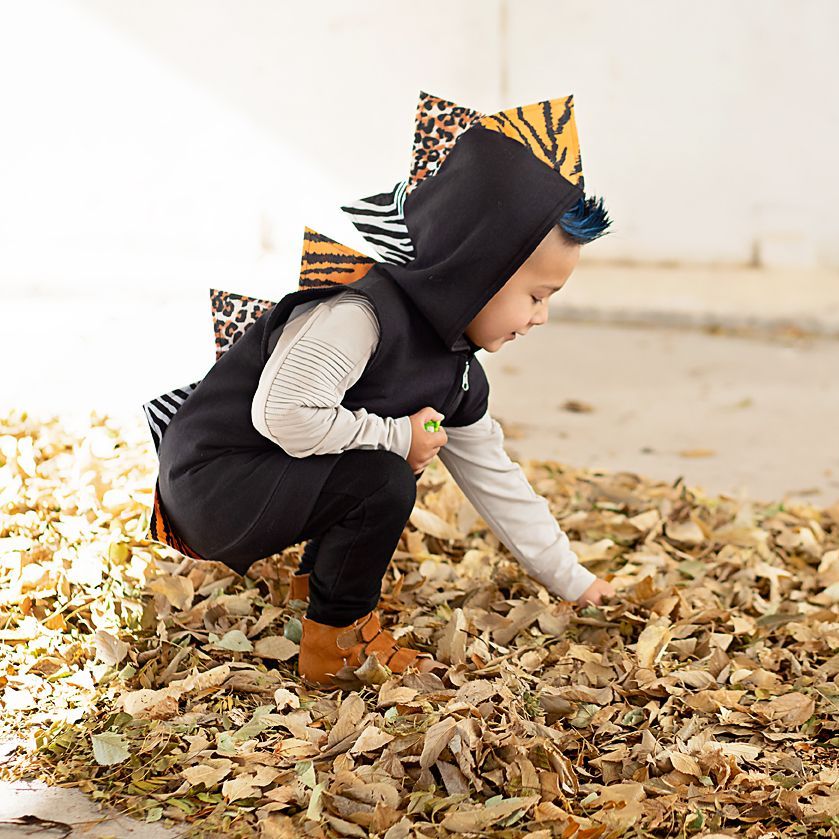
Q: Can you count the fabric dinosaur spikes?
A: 7